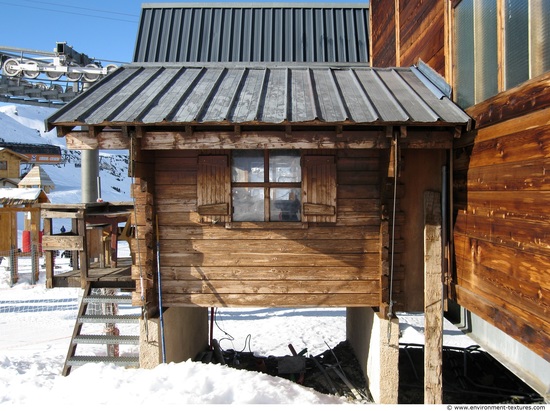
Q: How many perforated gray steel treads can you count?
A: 4